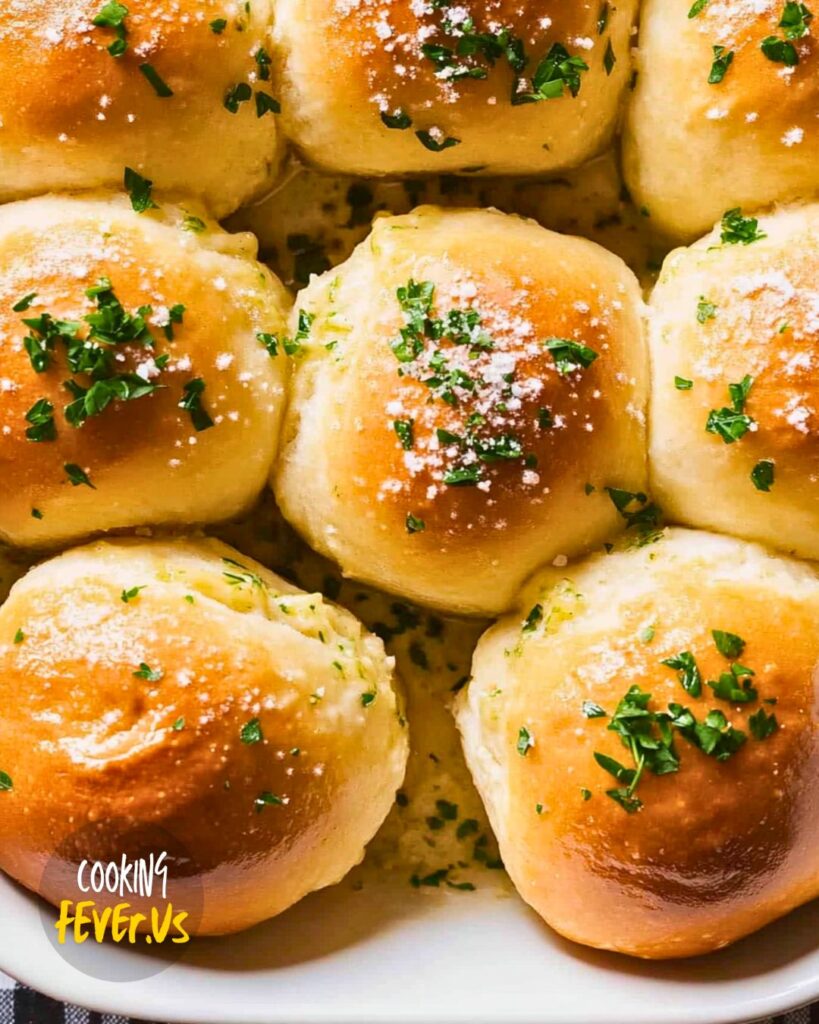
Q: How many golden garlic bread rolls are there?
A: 8